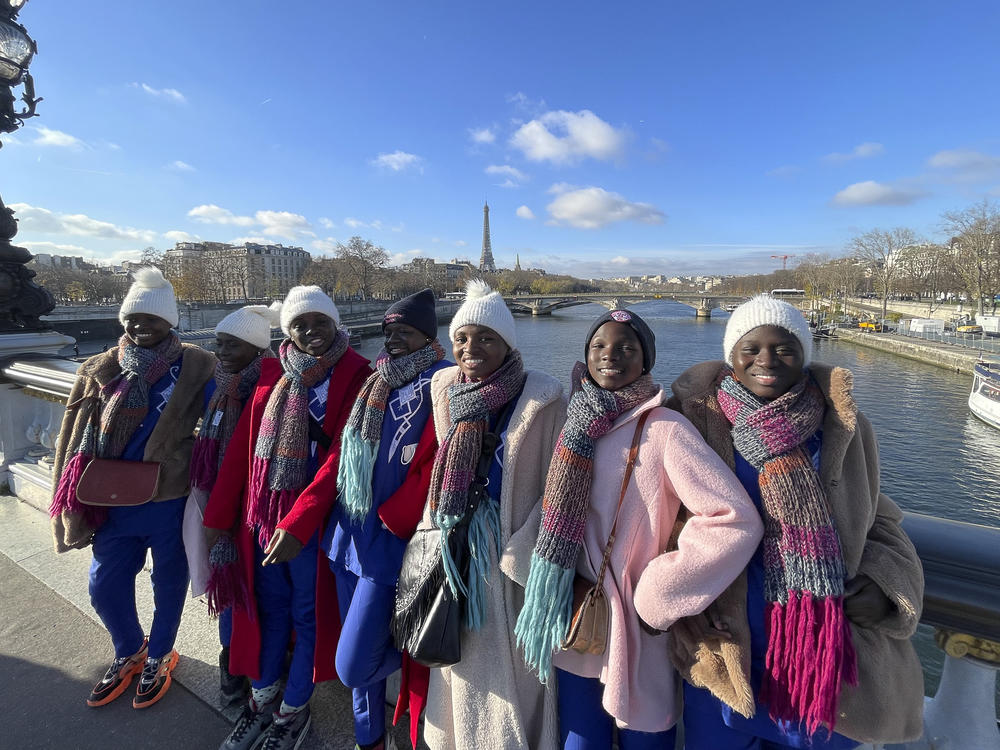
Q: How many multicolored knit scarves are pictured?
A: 7